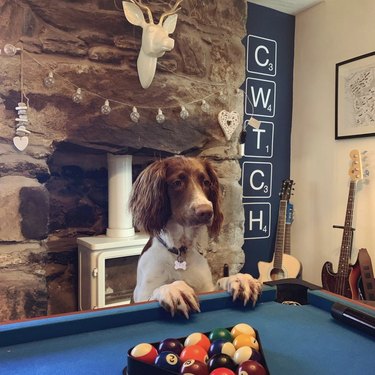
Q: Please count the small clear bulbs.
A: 9